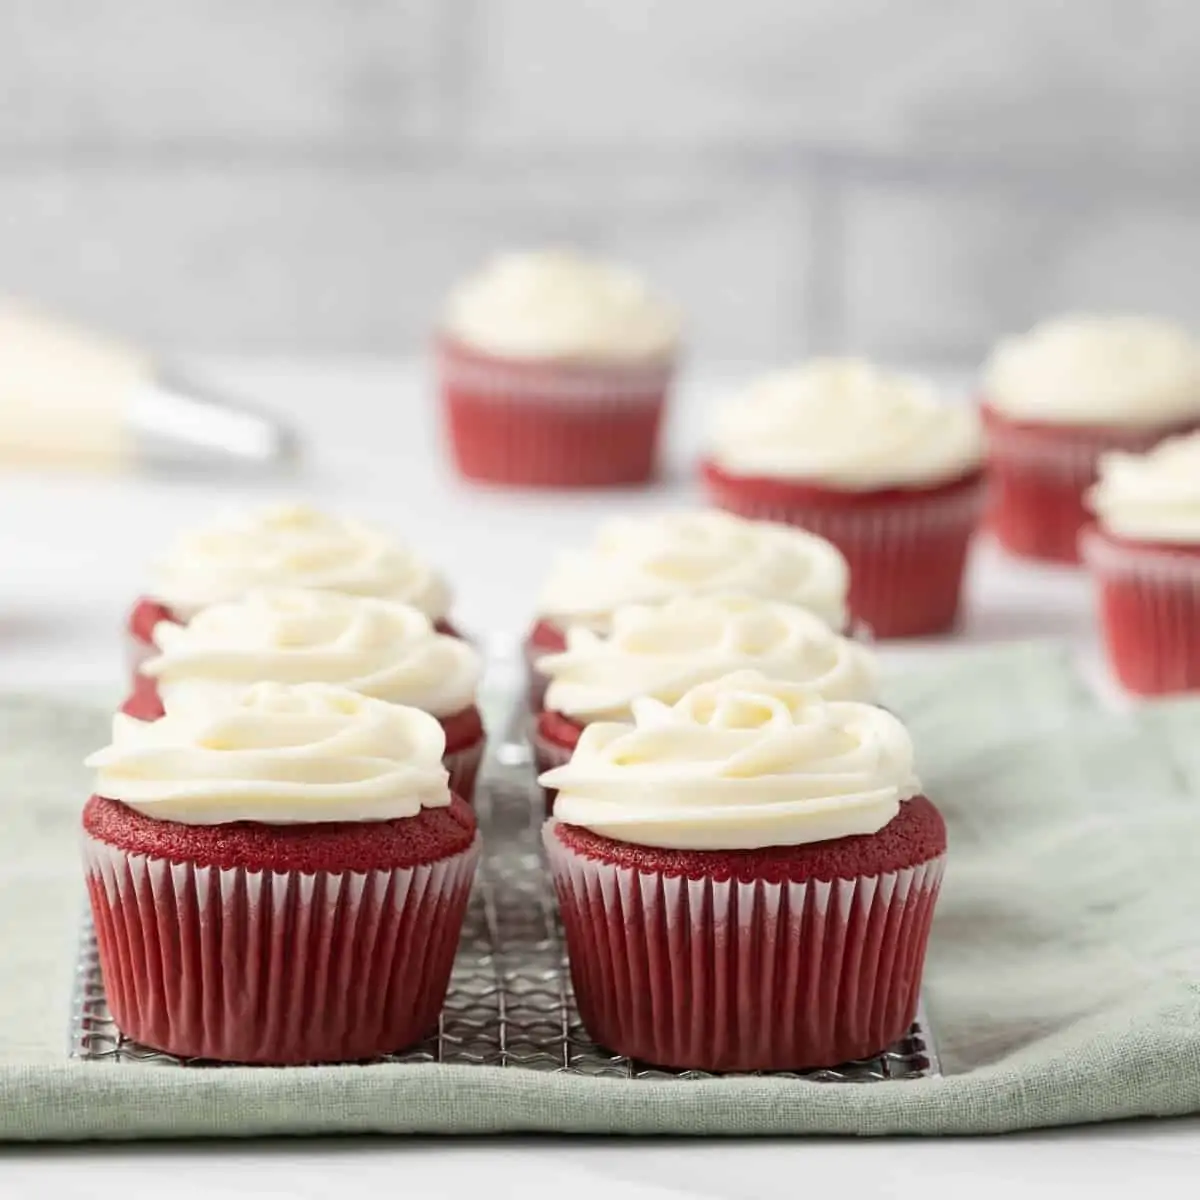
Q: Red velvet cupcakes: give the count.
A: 10